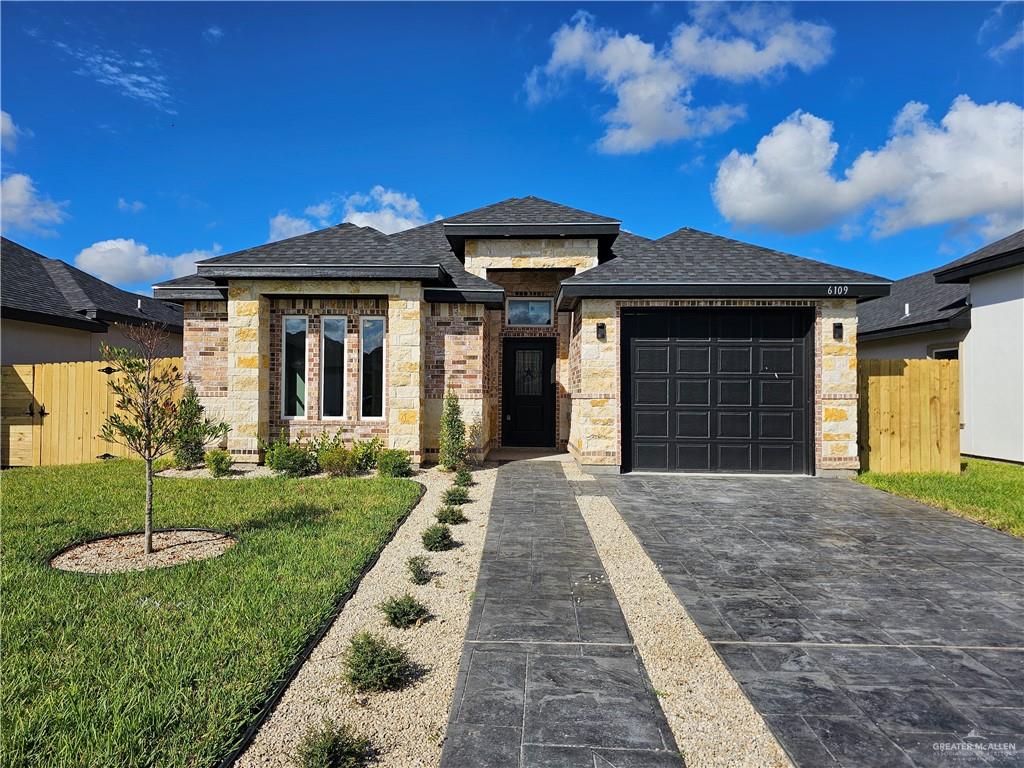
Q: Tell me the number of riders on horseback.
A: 0